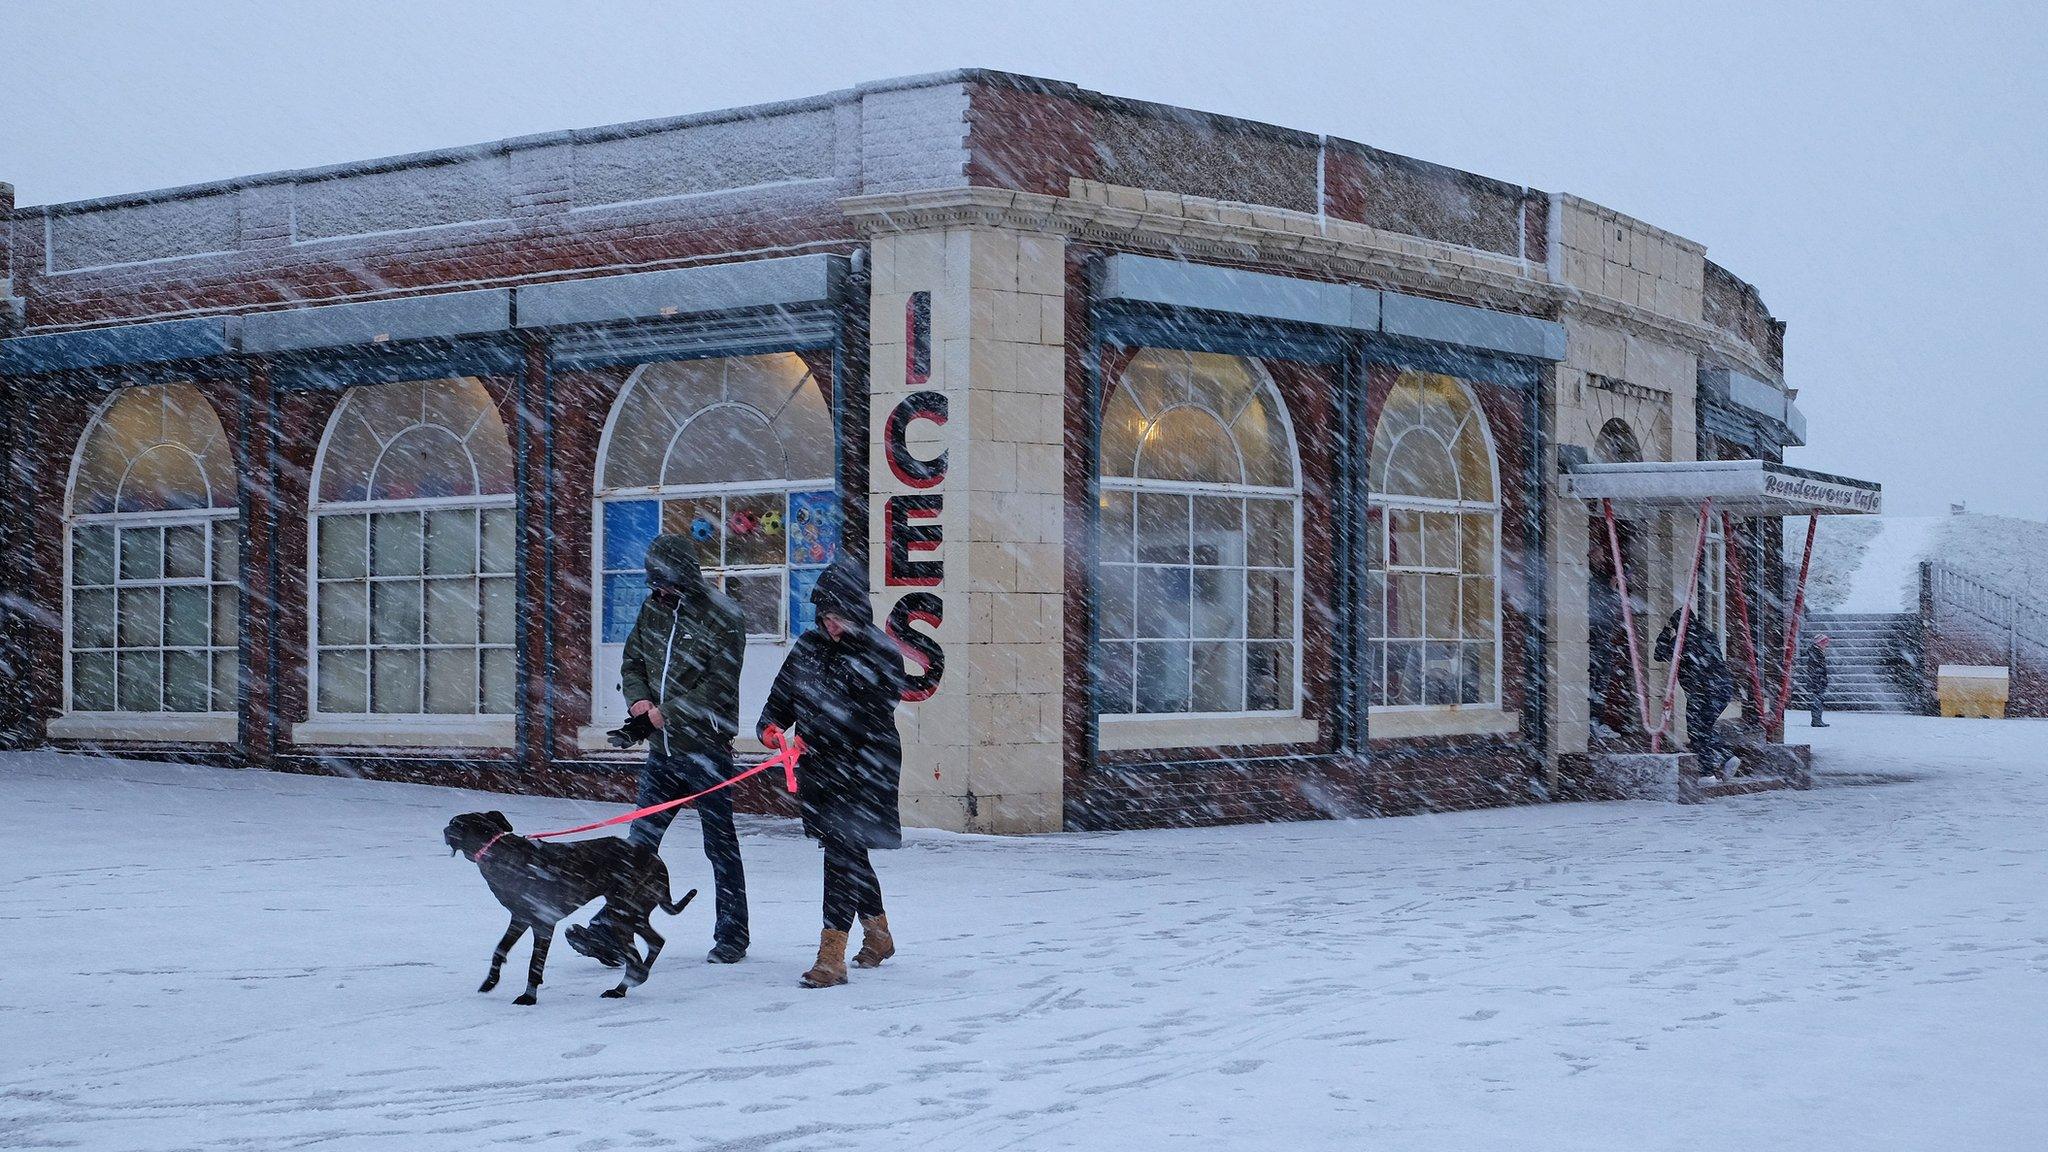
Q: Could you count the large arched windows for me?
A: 5